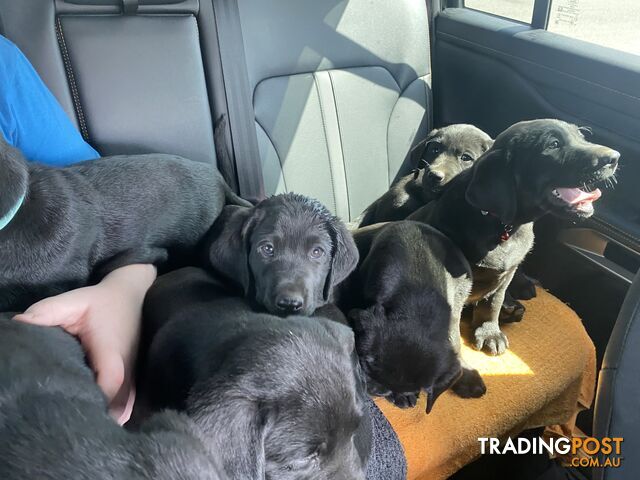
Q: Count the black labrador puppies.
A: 7